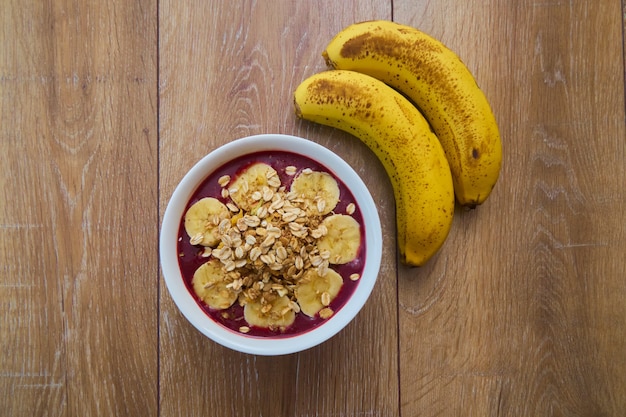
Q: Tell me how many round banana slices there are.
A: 7